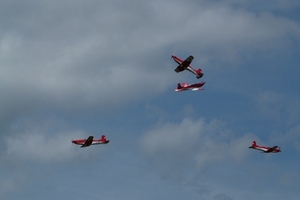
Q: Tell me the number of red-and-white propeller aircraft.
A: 4